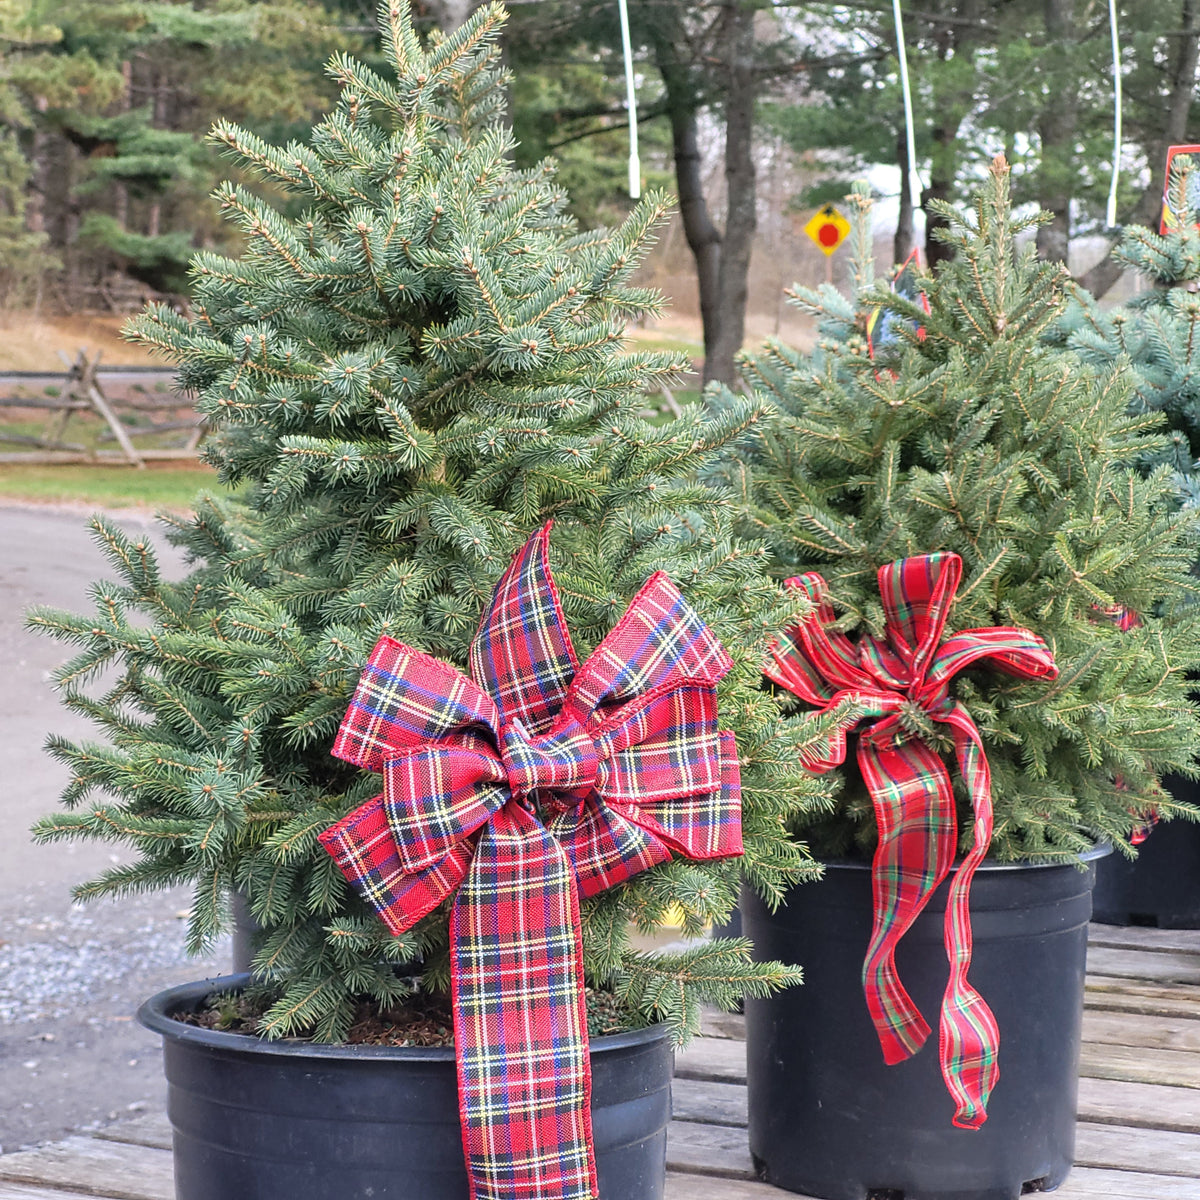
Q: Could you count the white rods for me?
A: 3